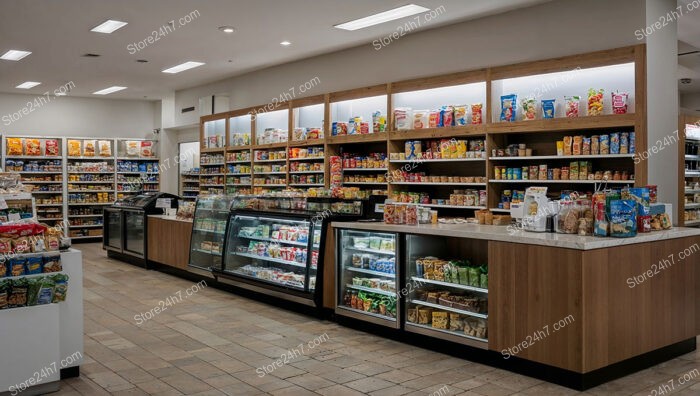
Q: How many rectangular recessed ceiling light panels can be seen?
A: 6